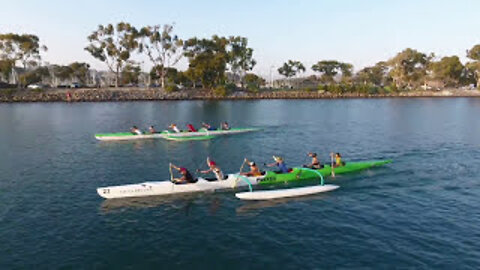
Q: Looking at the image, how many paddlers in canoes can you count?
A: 12